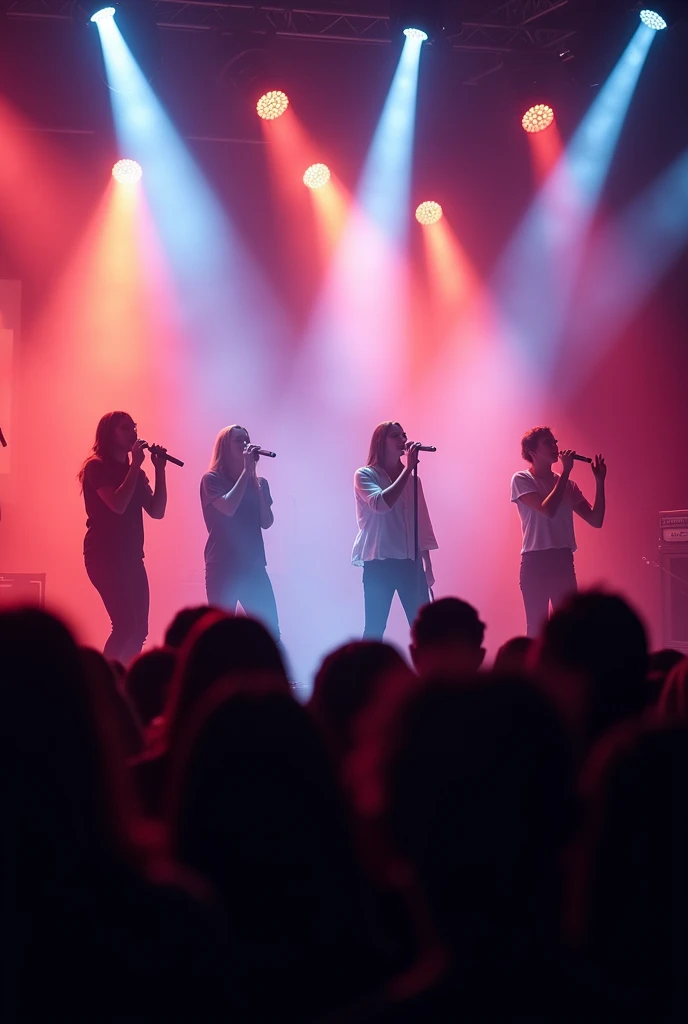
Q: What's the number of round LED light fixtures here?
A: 8